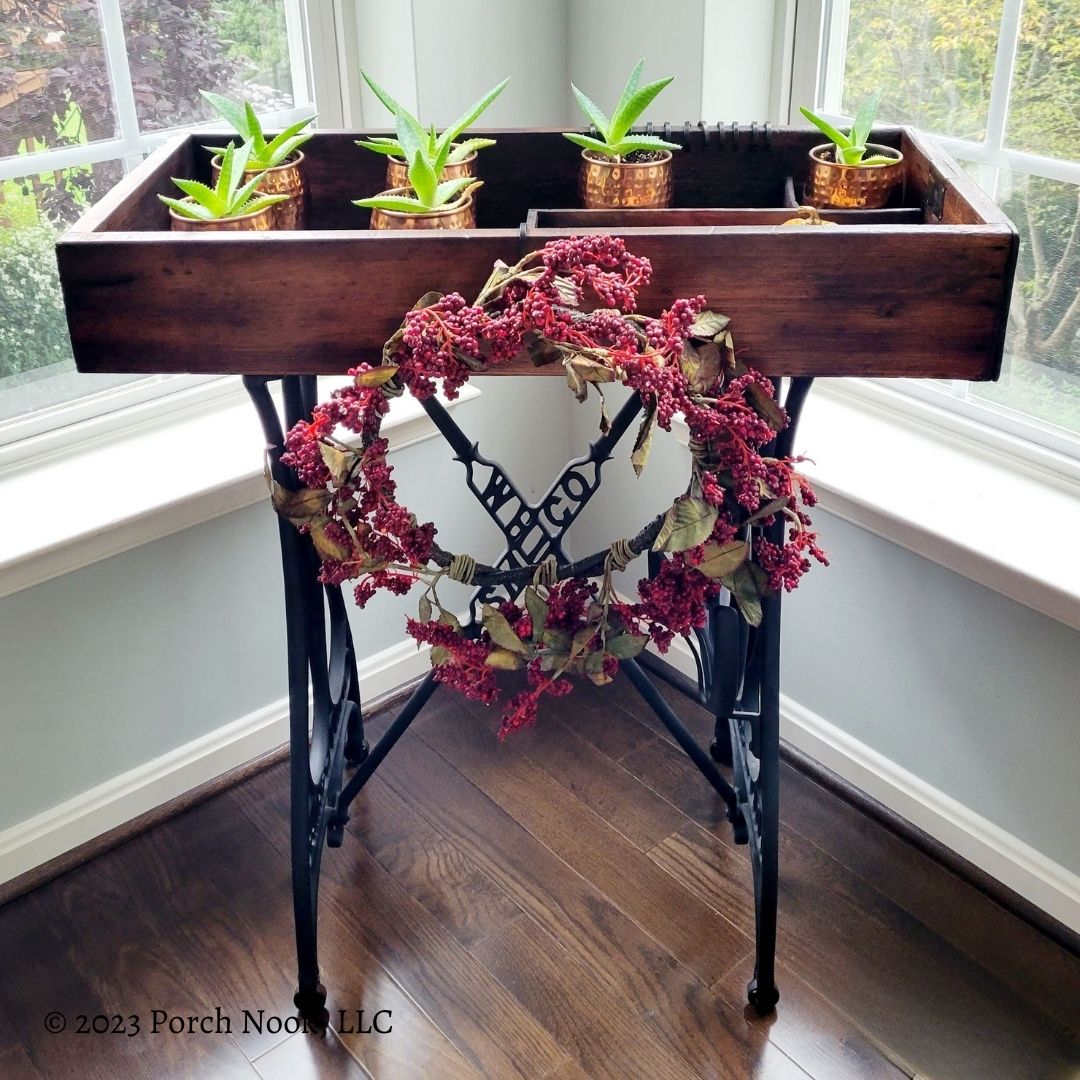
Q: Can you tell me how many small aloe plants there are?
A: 6